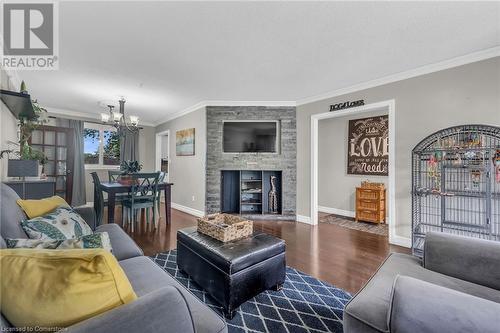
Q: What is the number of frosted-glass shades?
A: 3